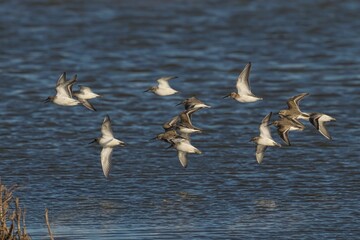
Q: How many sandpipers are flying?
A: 13